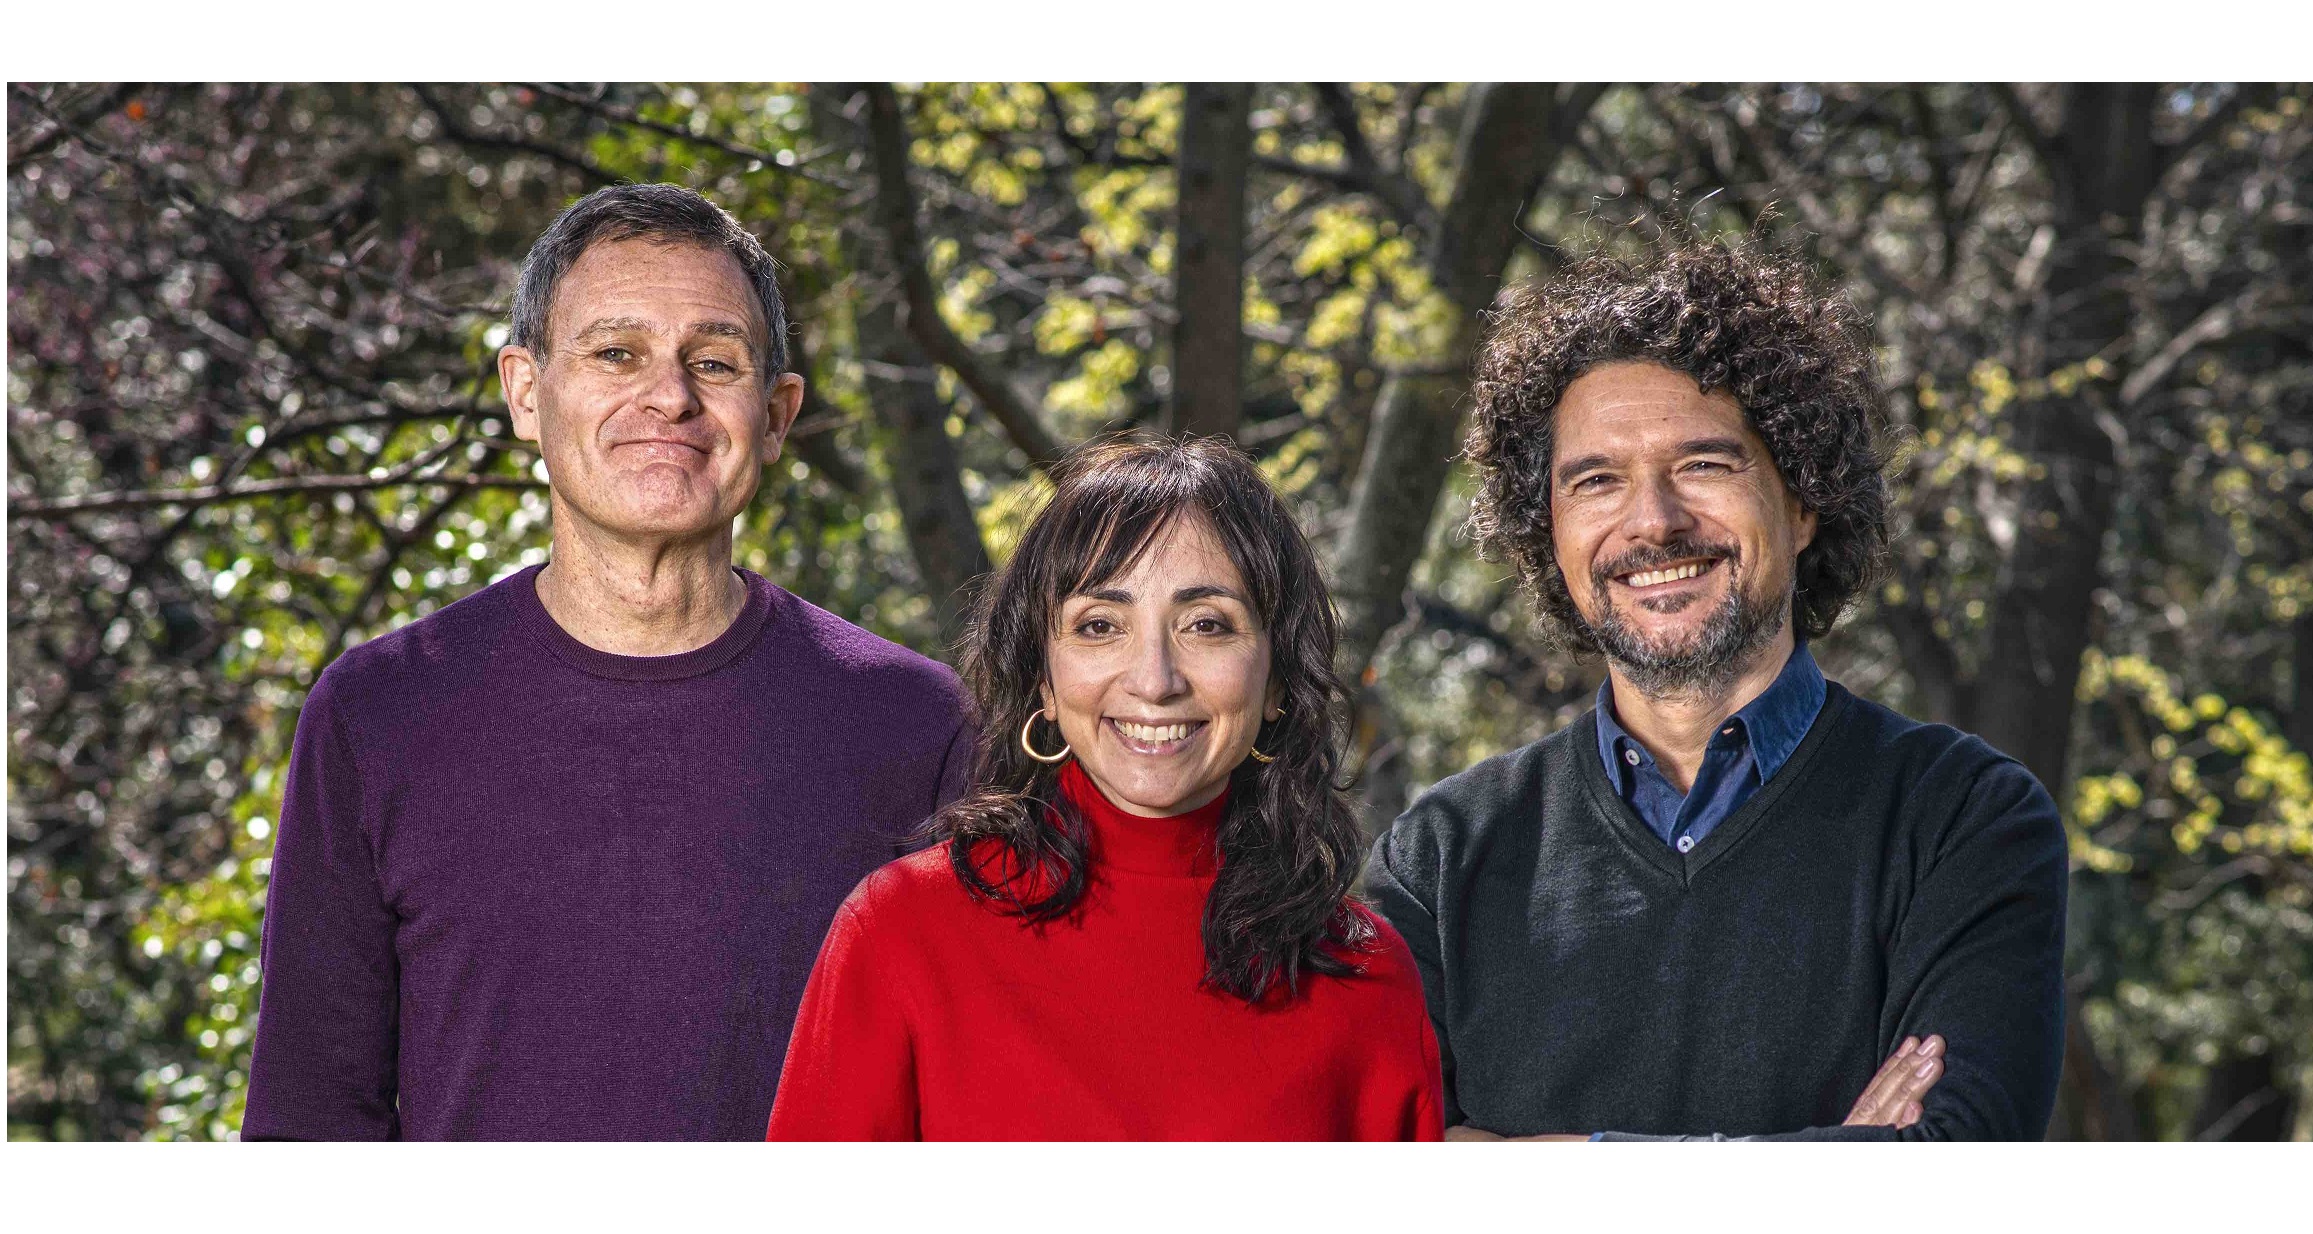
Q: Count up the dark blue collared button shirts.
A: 1